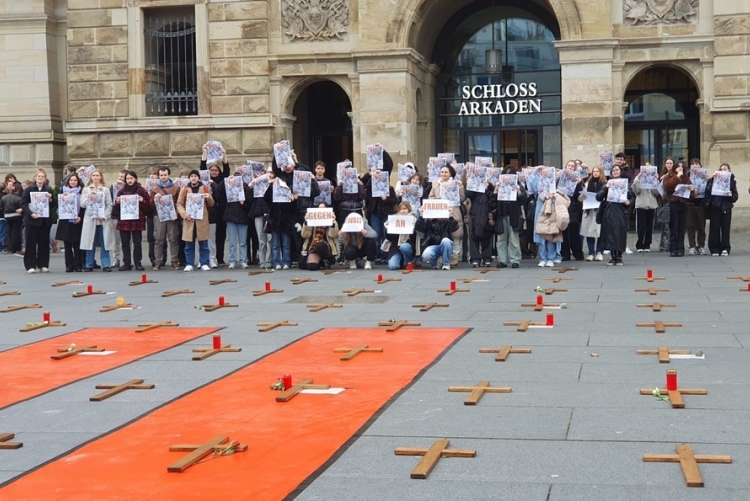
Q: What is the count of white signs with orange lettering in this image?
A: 4